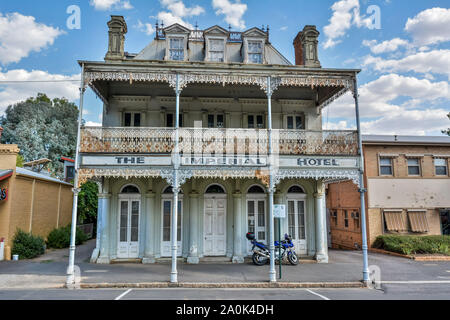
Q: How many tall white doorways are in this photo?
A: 5